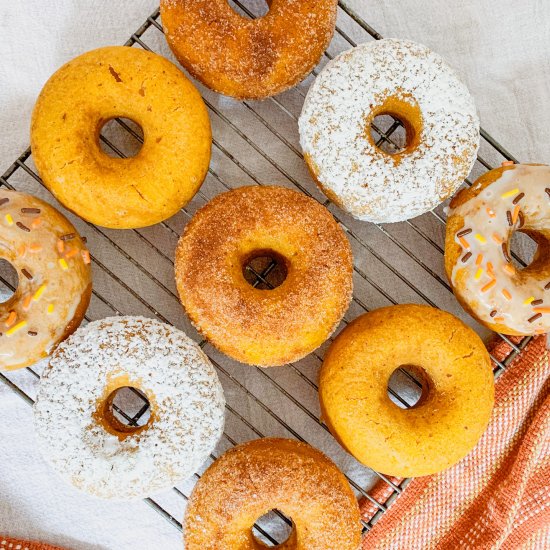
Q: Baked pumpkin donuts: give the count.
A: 9